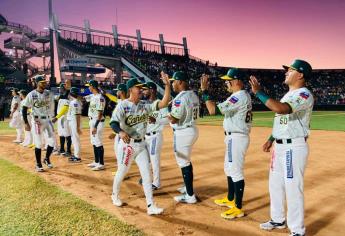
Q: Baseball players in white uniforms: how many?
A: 12